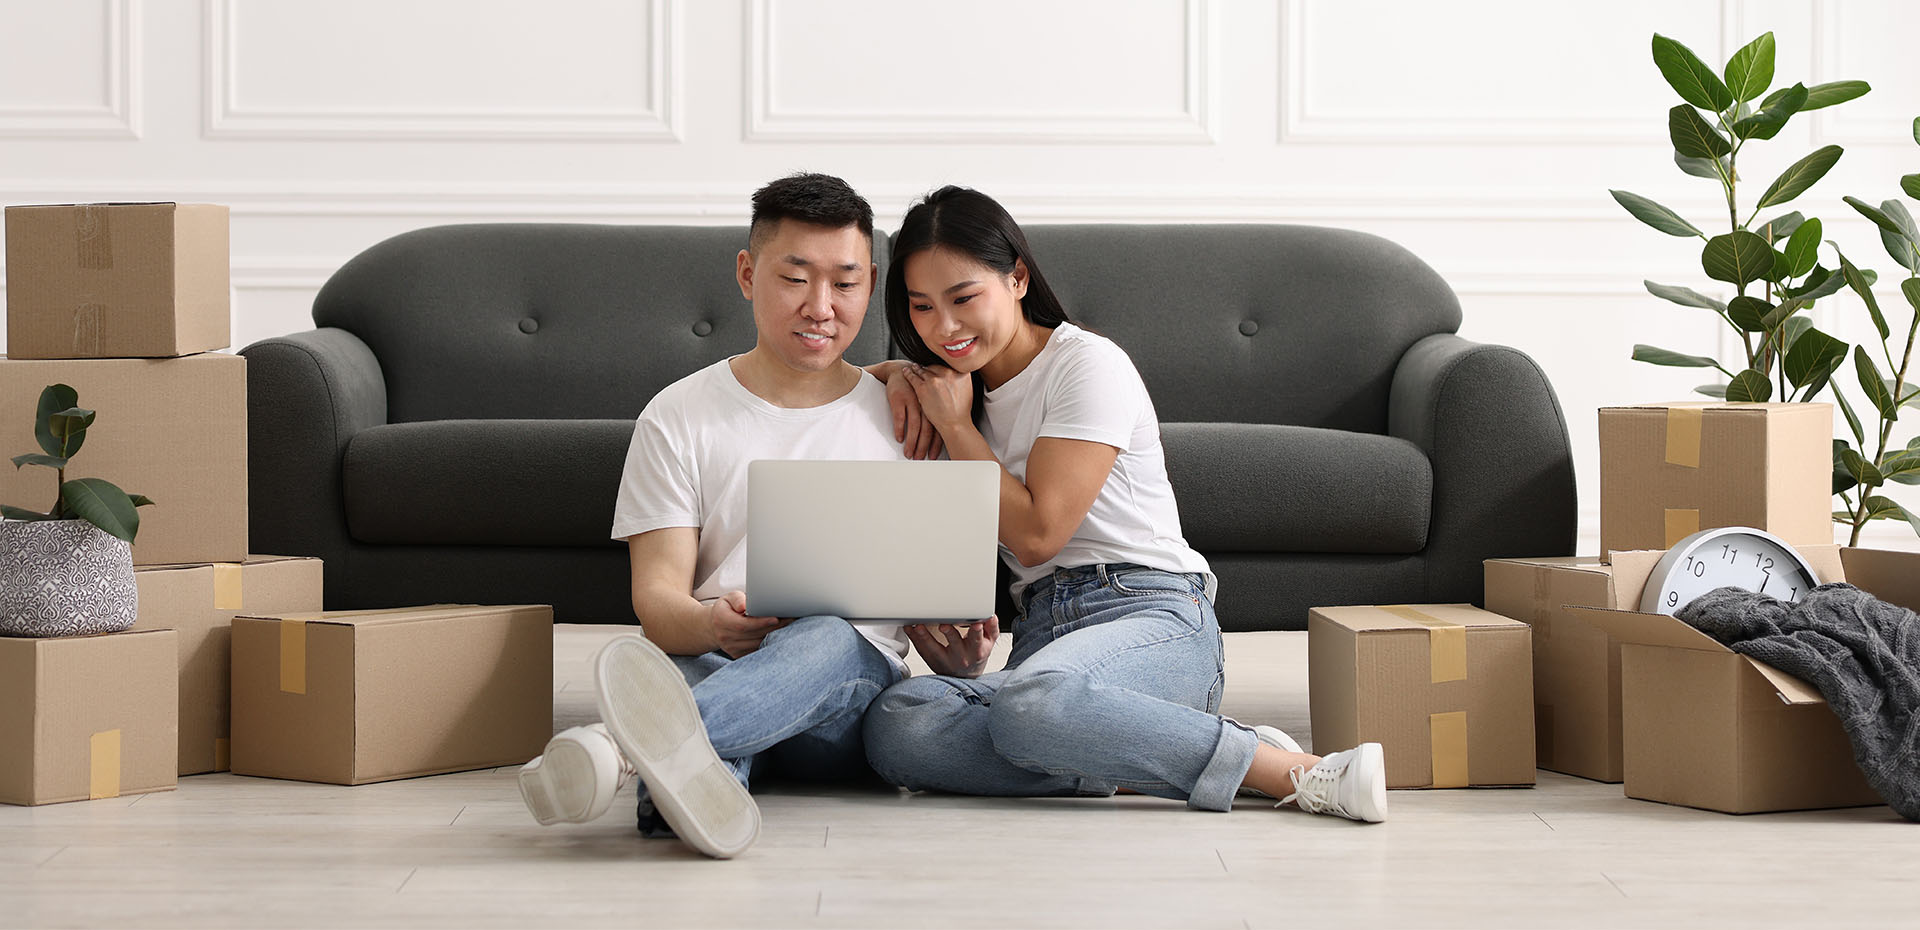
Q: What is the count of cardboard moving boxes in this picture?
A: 9